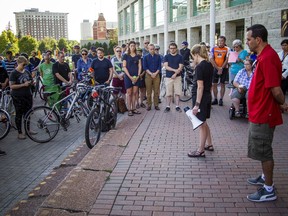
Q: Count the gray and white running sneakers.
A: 2